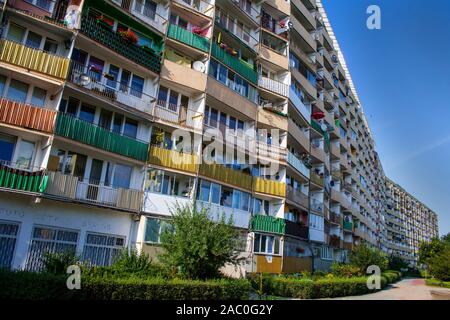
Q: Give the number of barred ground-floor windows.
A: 3